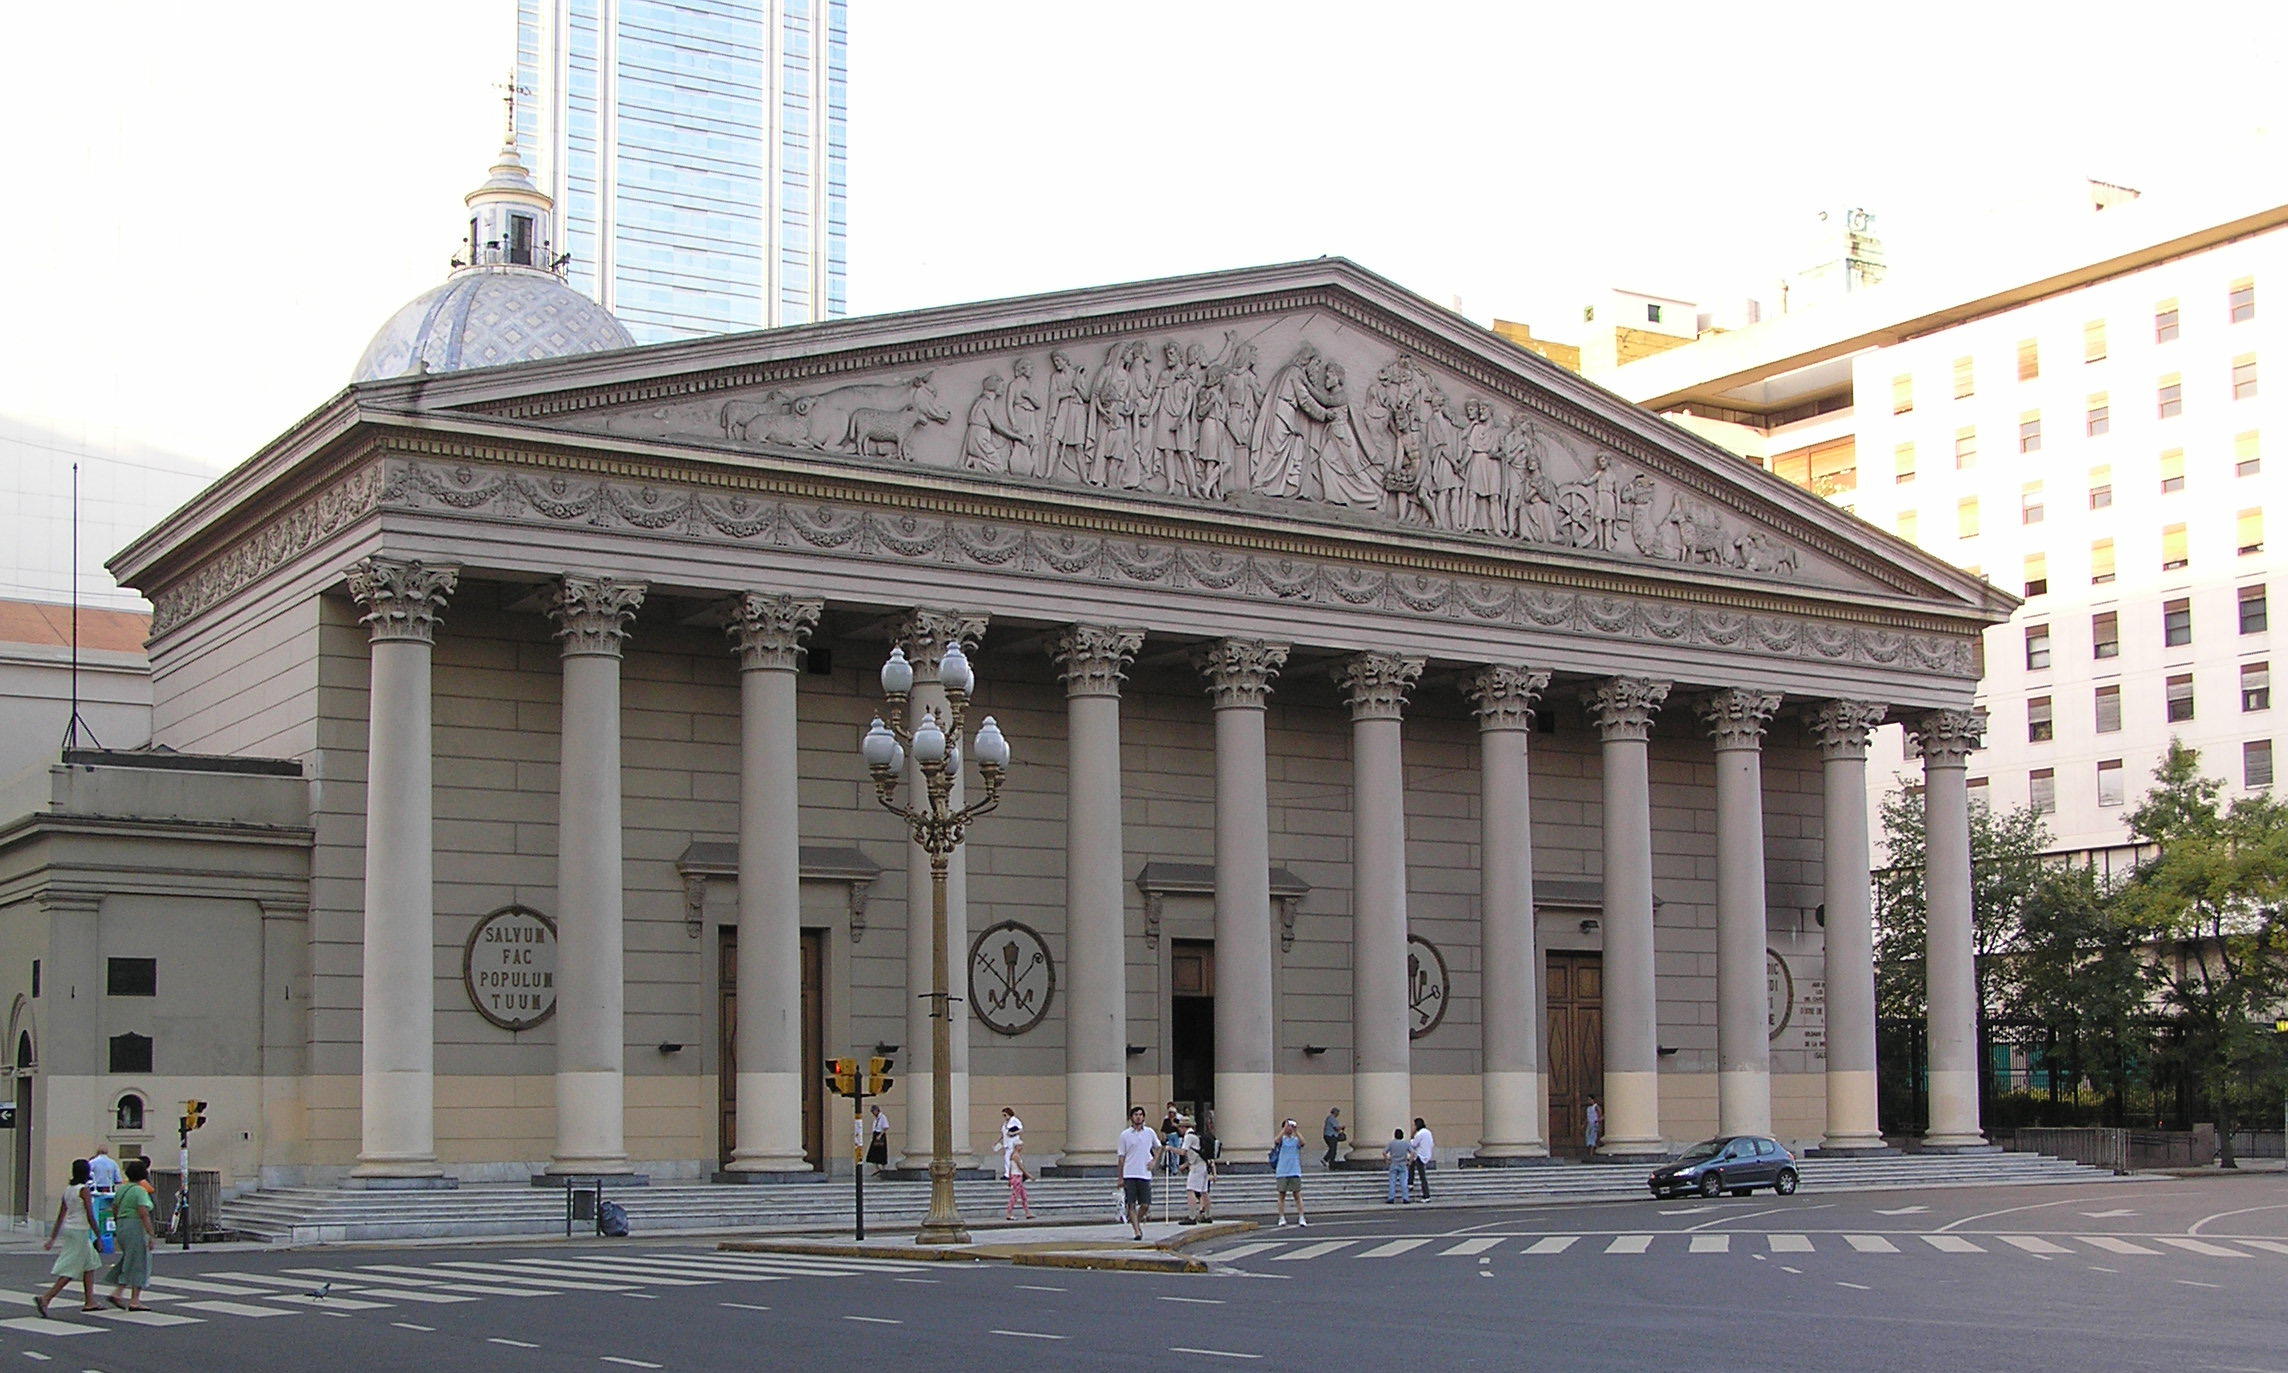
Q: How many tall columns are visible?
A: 12